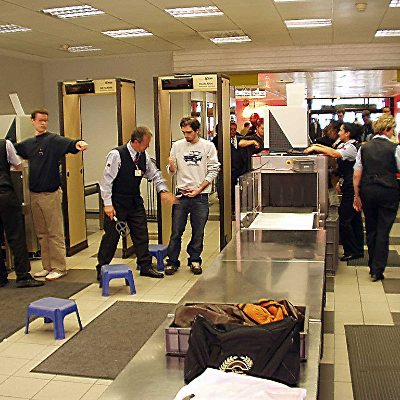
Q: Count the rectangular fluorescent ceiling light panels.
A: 10